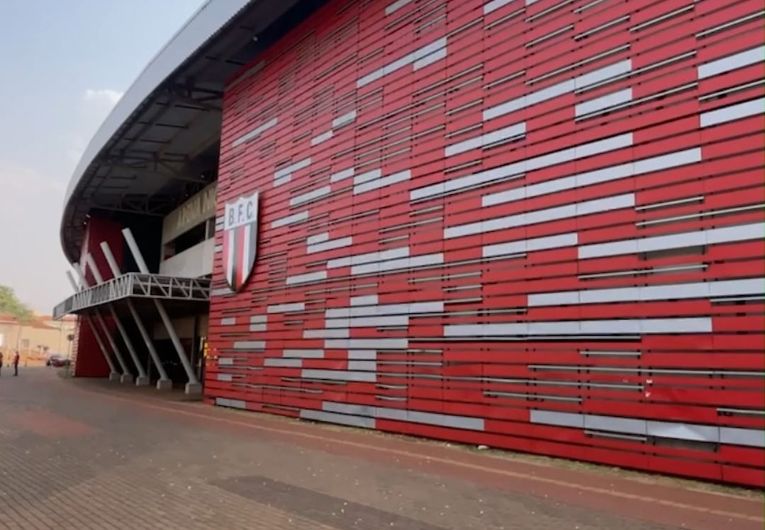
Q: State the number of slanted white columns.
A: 5